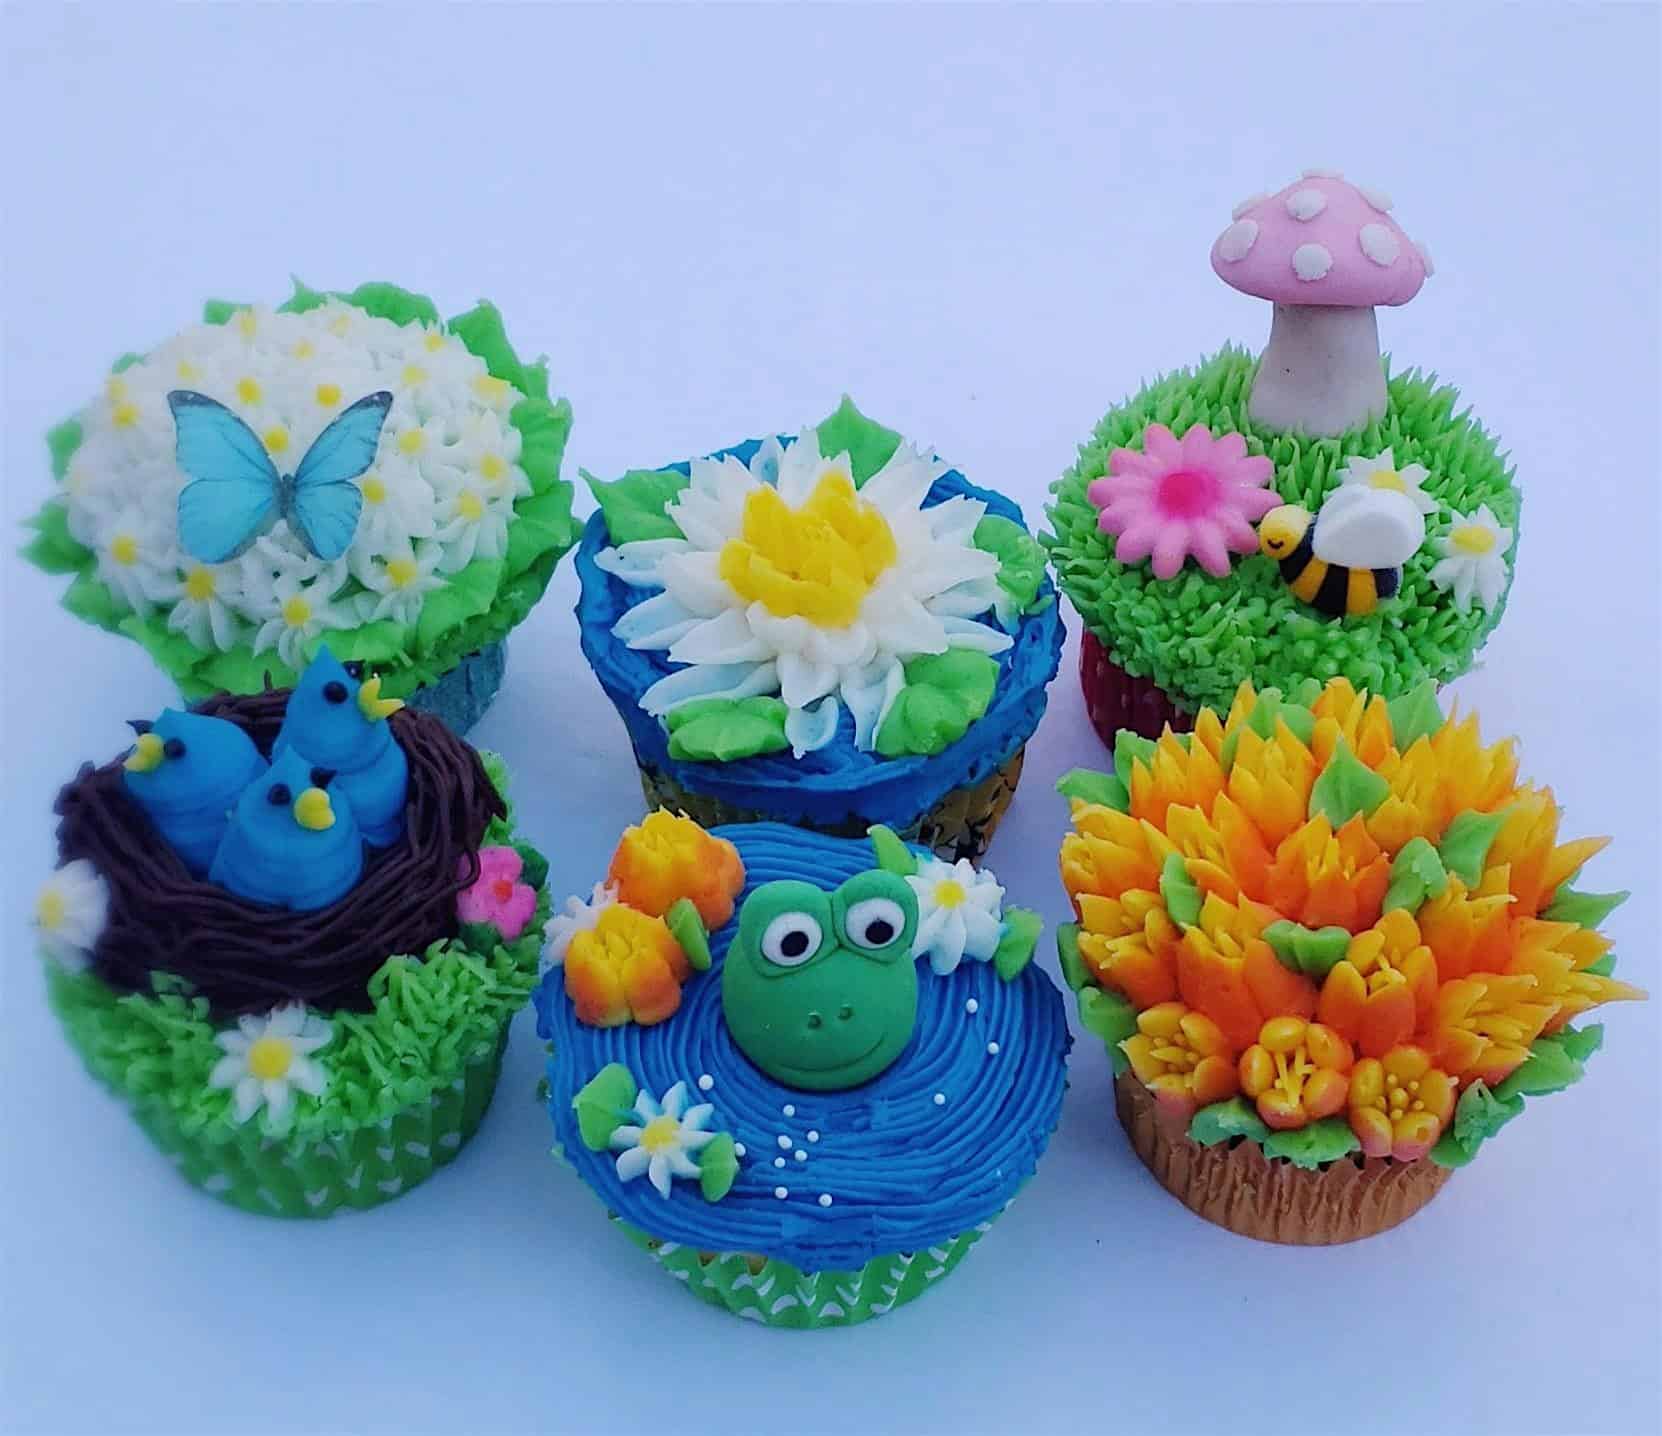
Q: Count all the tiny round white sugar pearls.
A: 12